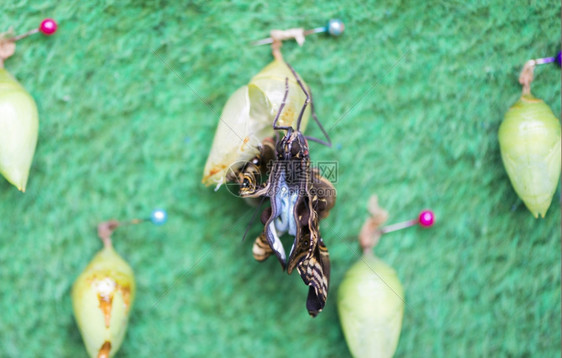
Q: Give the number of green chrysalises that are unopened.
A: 4